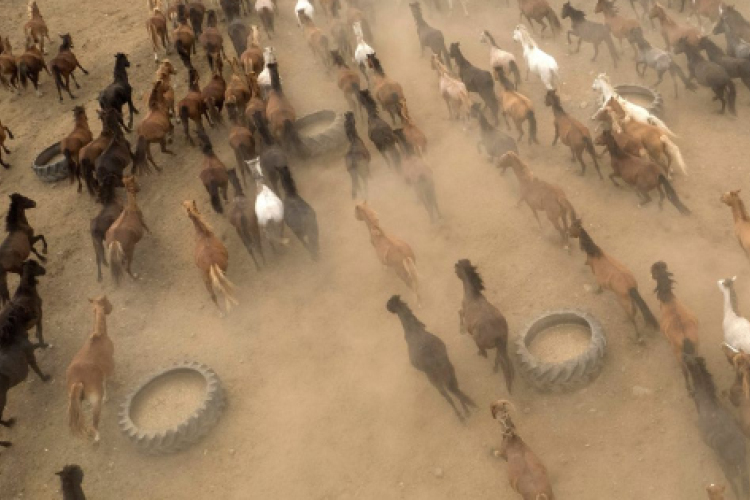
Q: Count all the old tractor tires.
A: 5